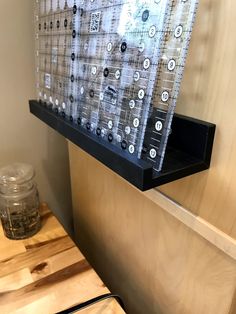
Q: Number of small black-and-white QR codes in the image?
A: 1